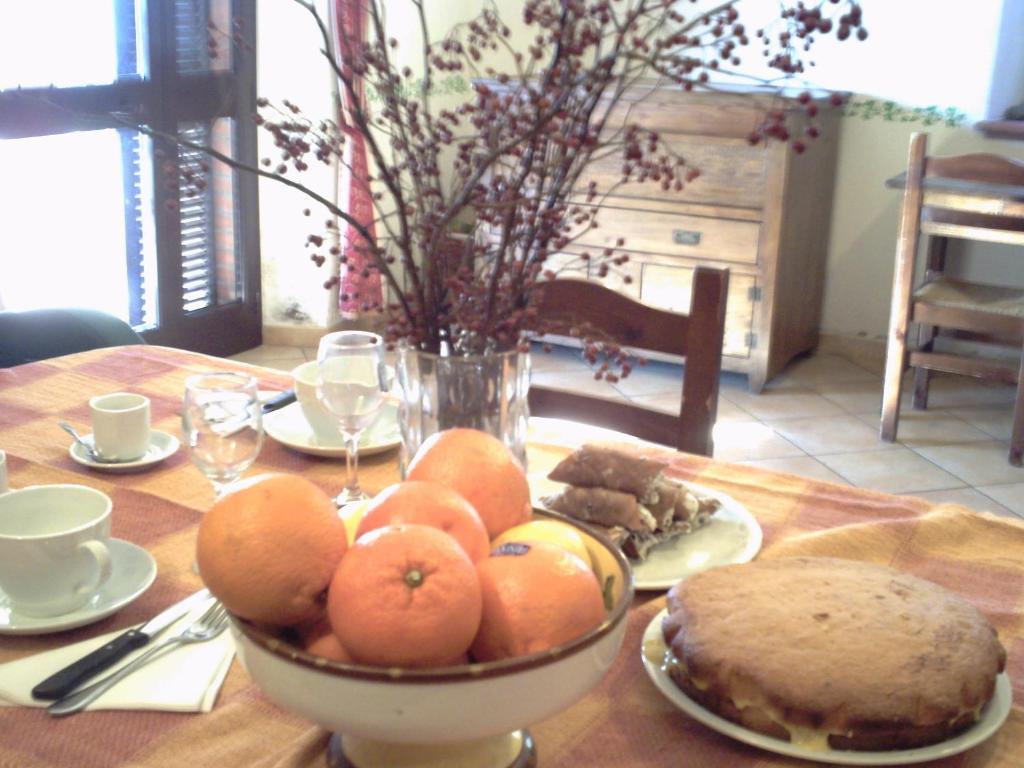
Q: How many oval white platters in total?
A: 2